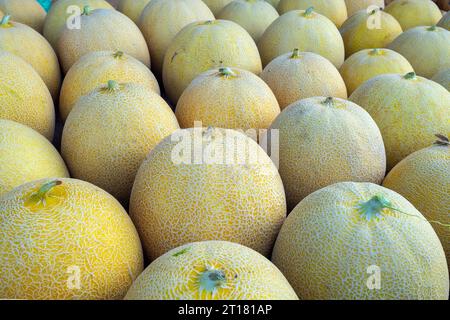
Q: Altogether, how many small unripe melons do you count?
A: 0